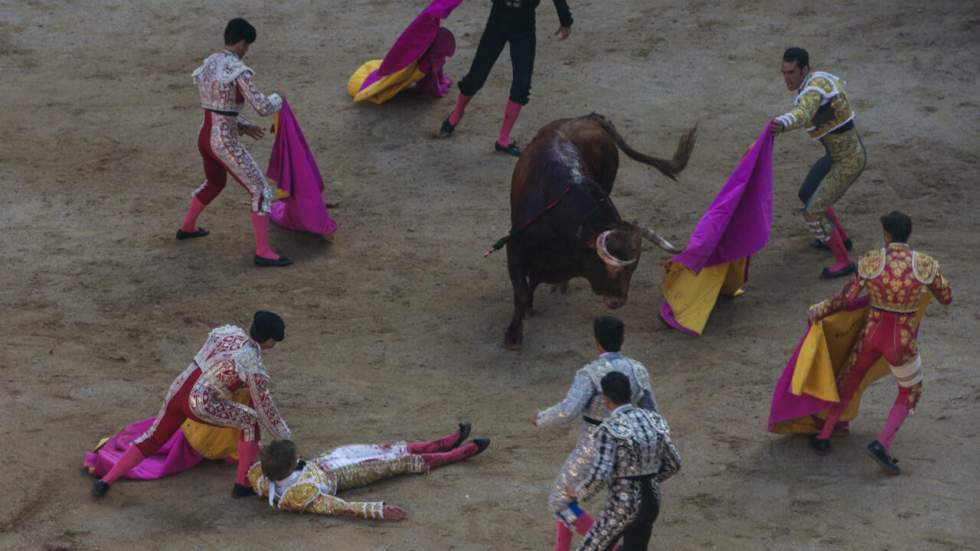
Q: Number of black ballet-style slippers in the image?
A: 12